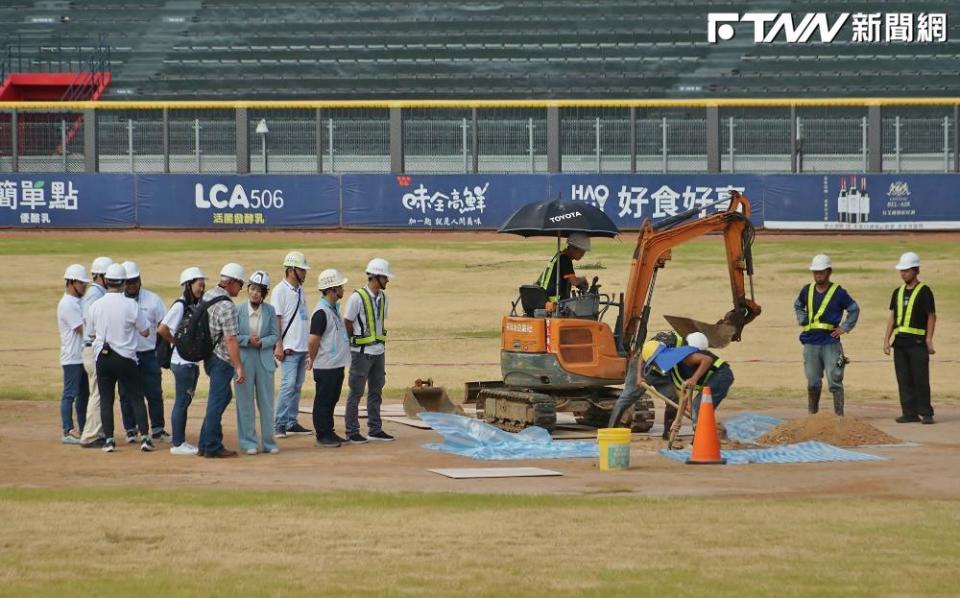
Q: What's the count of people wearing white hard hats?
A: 14